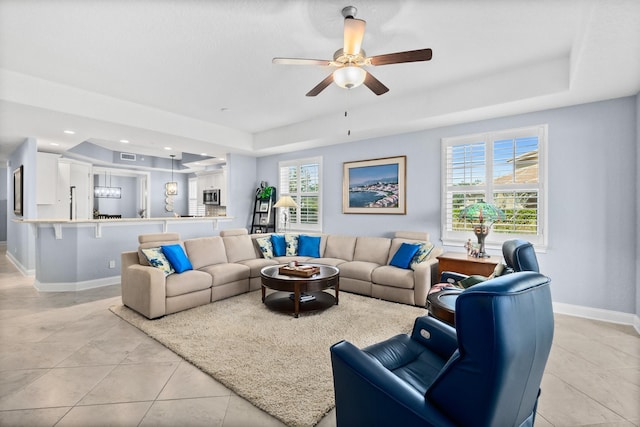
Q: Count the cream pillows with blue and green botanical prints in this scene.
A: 4